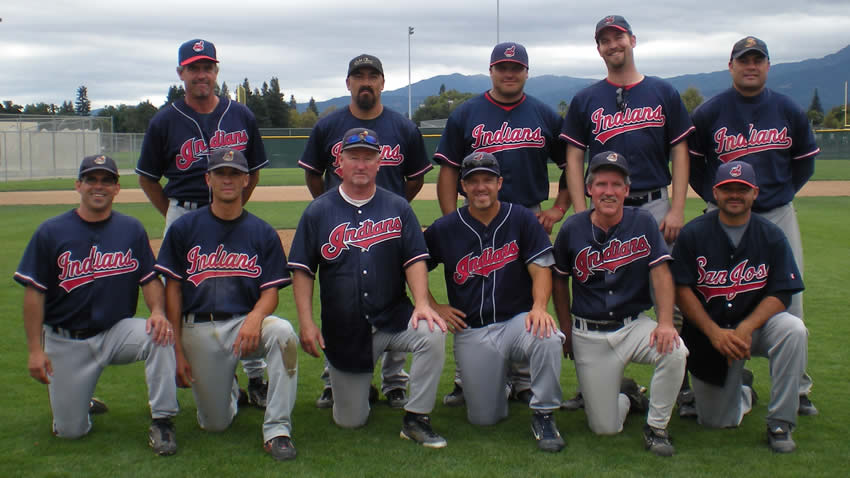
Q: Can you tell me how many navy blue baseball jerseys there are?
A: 11